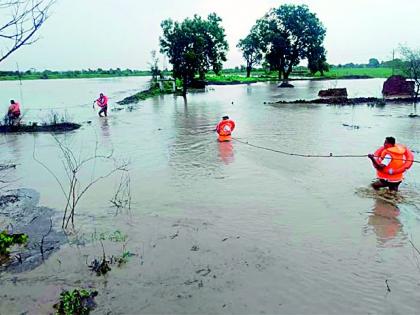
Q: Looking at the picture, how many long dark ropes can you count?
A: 1